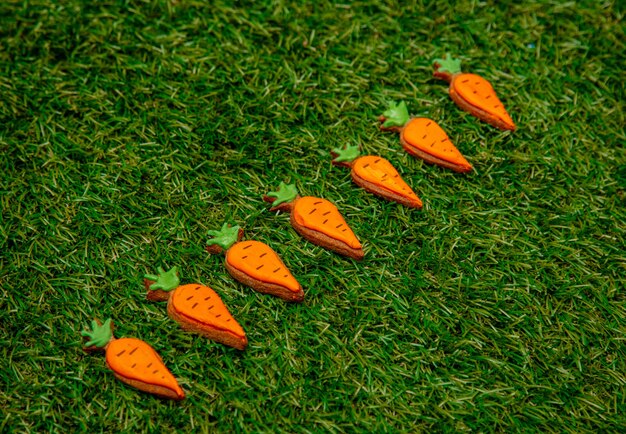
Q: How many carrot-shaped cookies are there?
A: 7